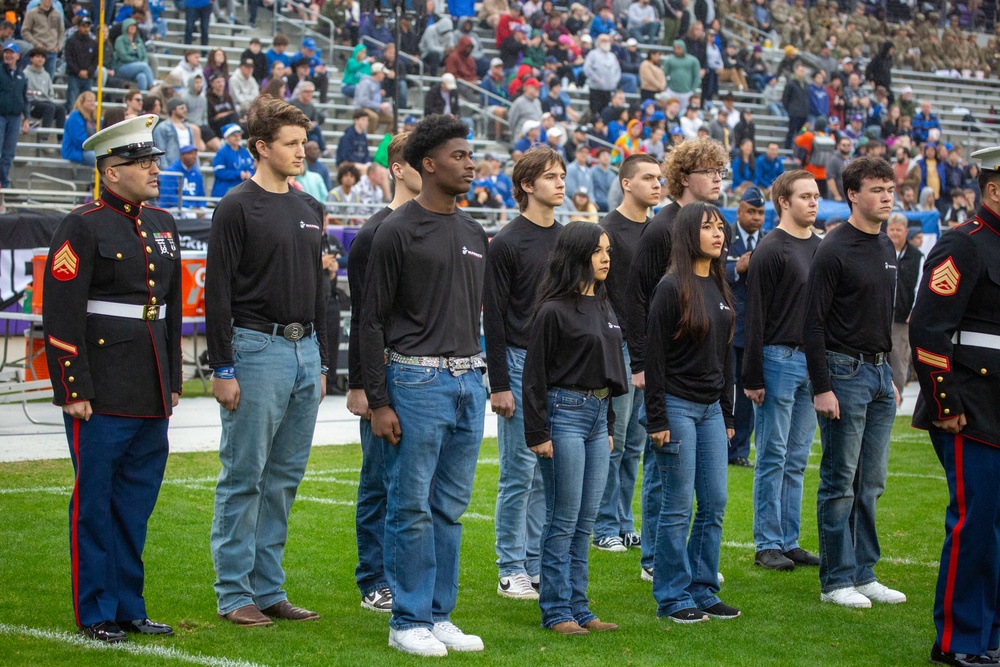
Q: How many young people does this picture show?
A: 10